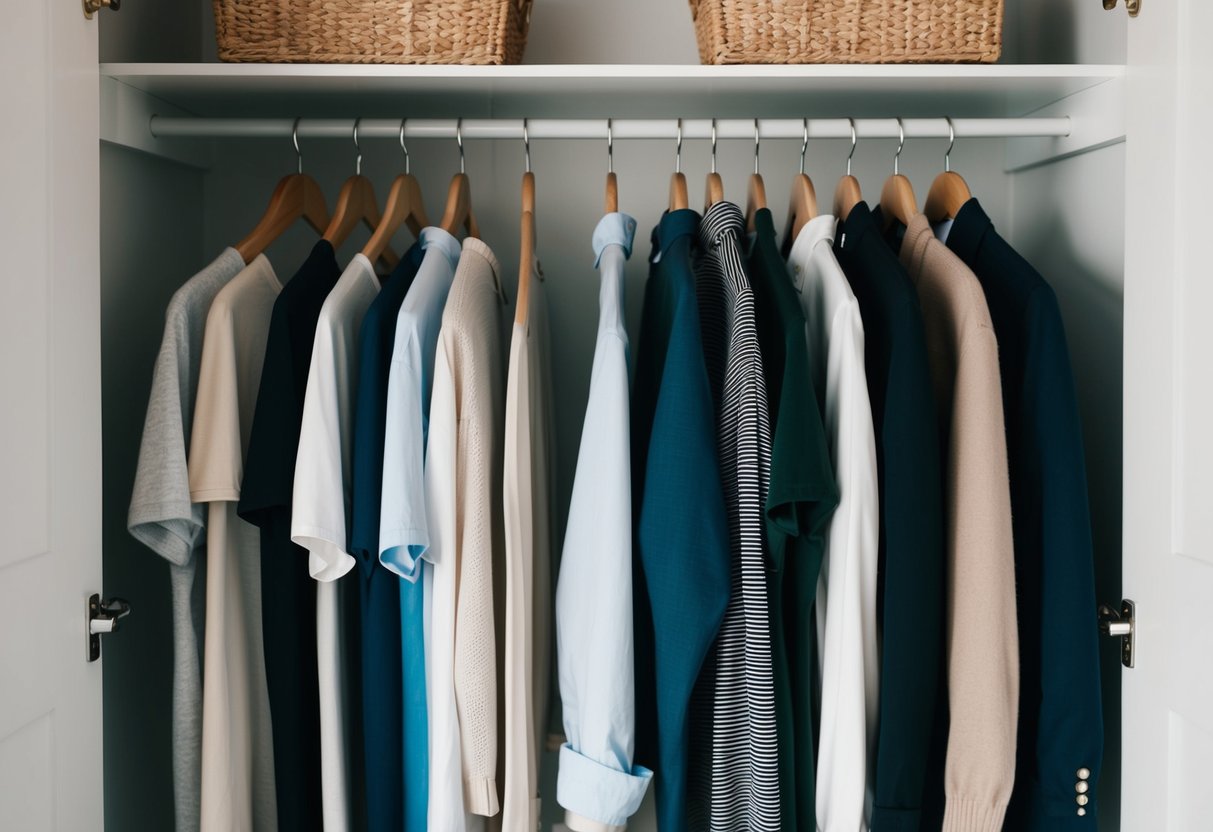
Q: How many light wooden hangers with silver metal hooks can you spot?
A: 13